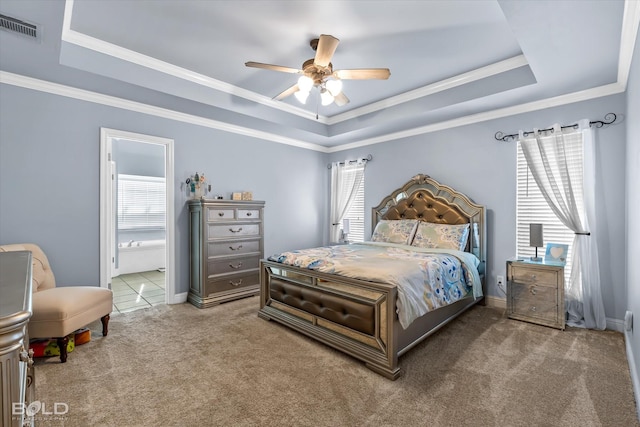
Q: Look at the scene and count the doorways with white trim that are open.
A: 1